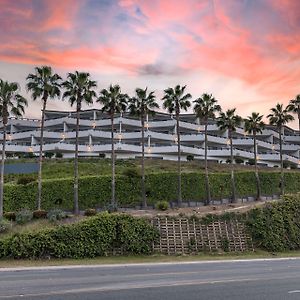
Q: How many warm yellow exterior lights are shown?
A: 15